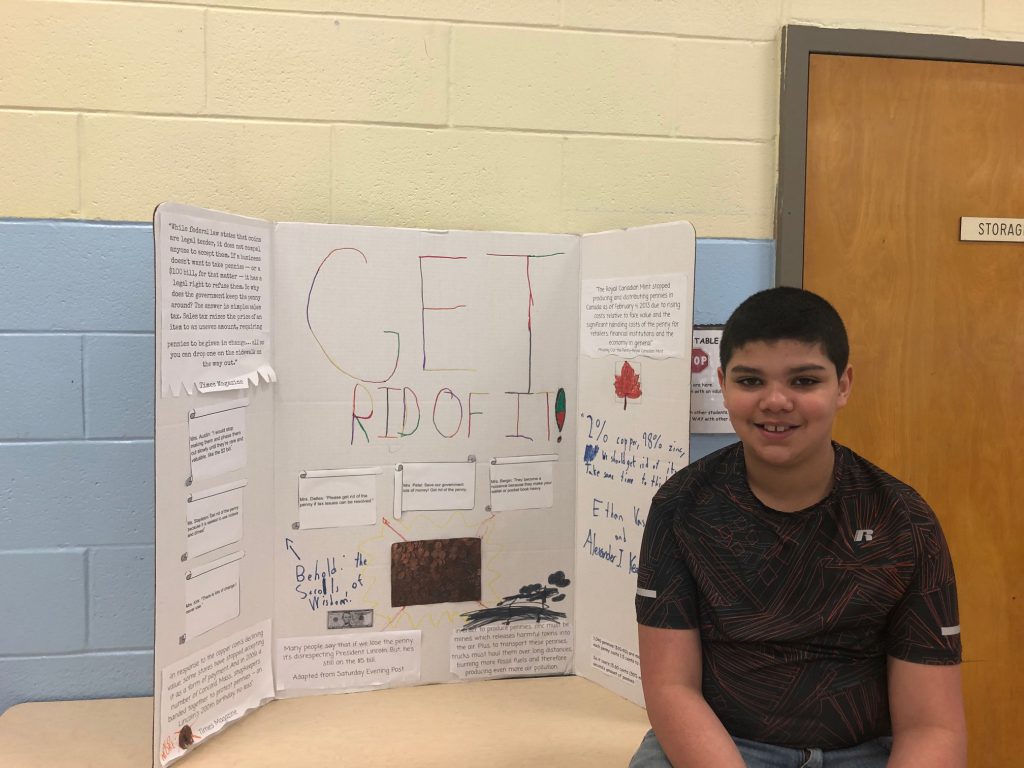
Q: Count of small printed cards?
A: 6